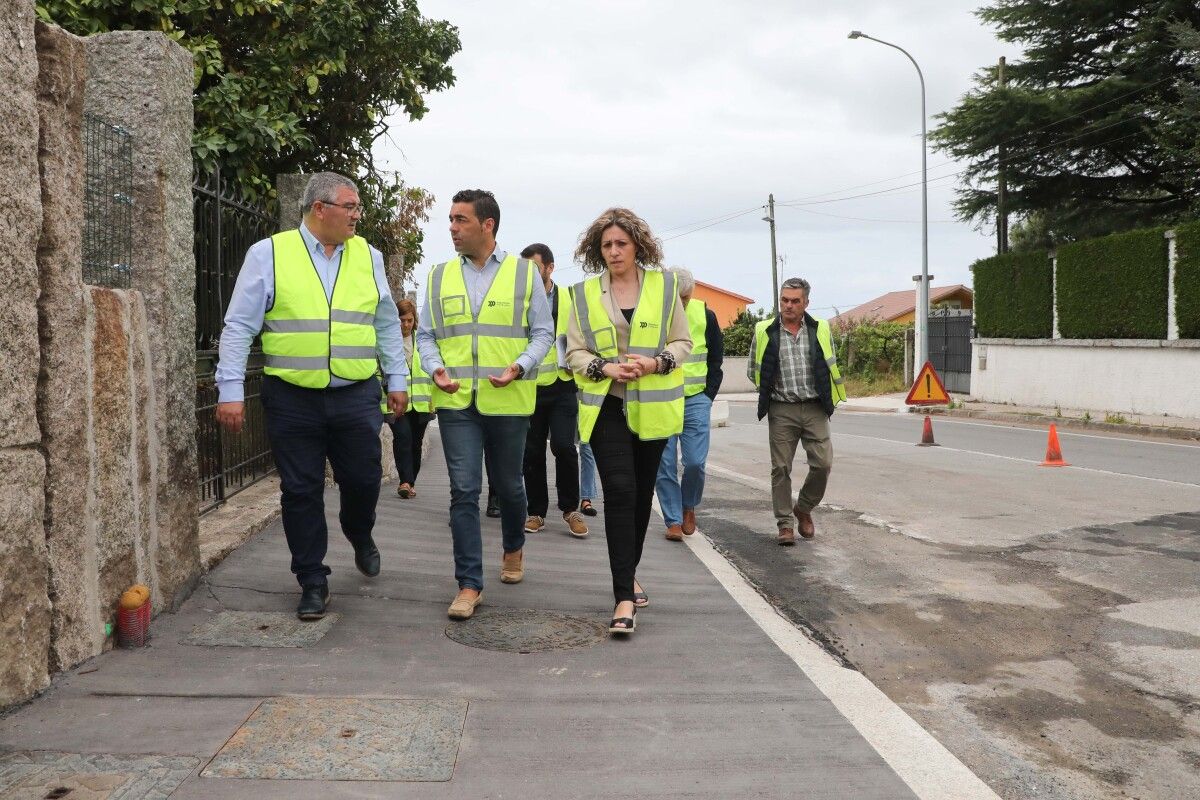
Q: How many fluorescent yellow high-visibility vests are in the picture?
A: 7